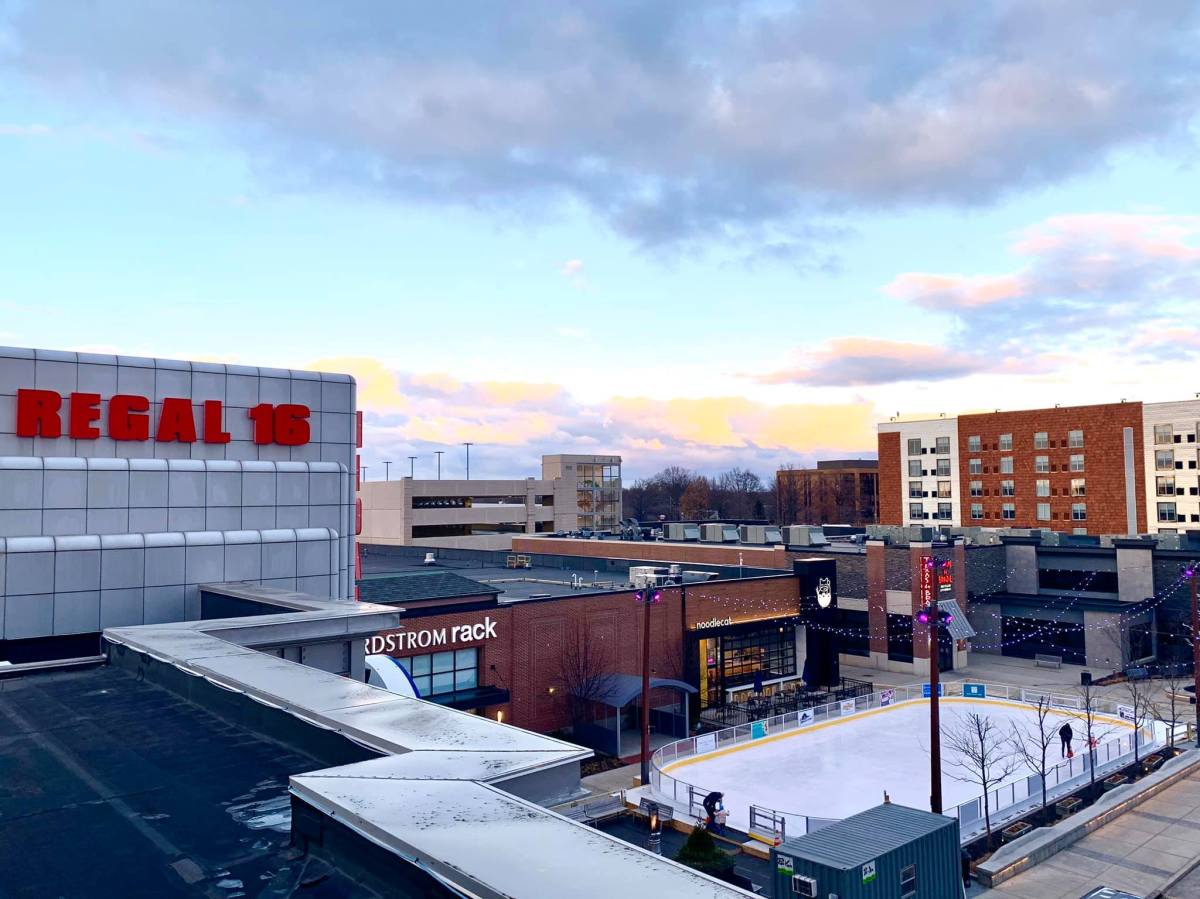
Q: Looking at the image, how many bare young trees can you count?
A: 5